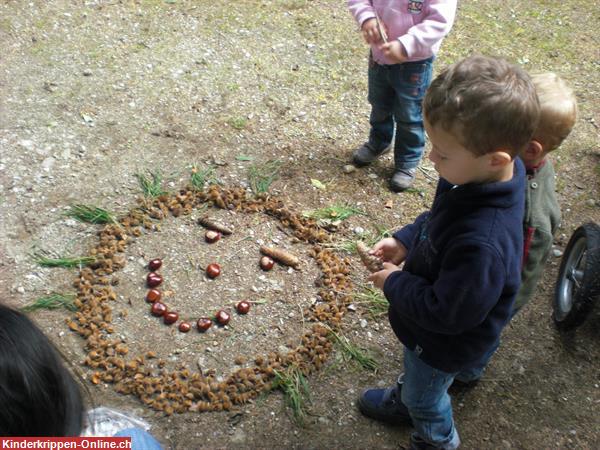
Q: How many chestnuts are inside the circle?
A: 12